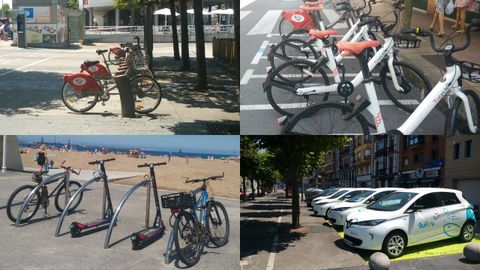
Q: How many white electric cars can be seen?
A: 4